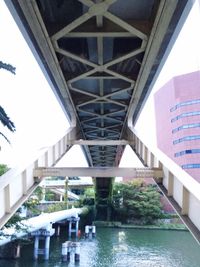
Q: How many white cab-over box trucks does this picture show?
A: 0